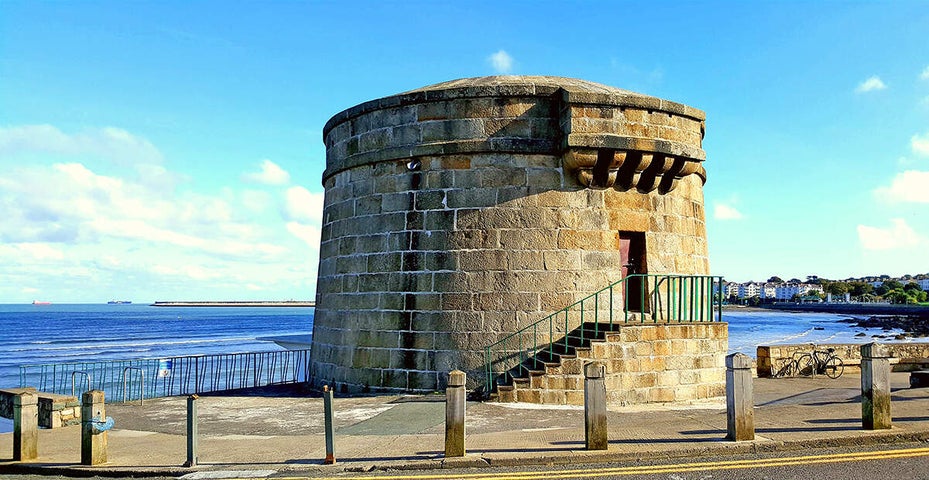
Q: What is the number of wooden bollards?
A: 6